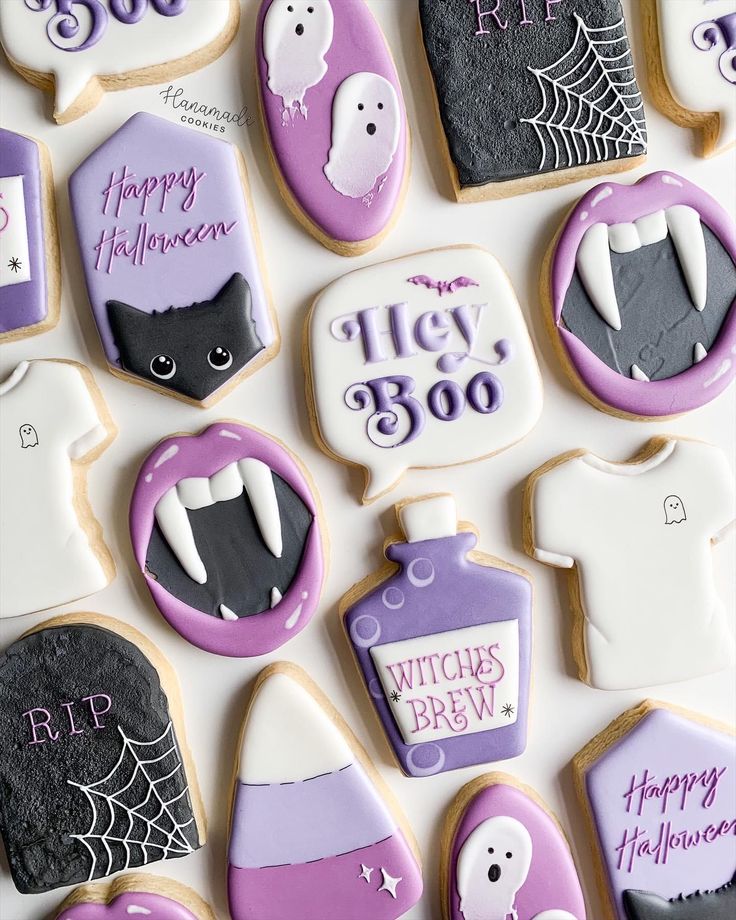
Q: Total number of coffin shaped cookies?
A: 2